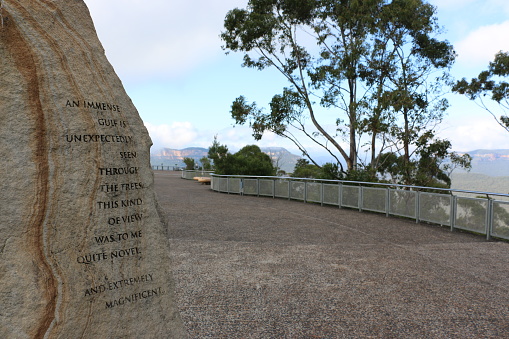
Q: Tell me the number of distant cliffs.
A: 3